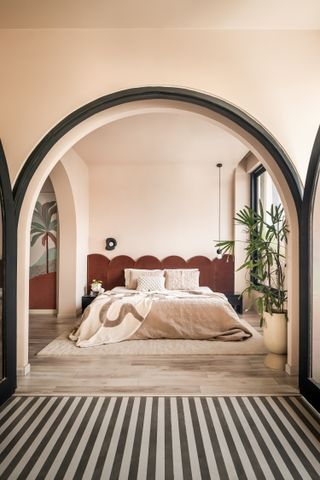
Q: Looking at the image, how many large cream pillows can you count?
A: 2